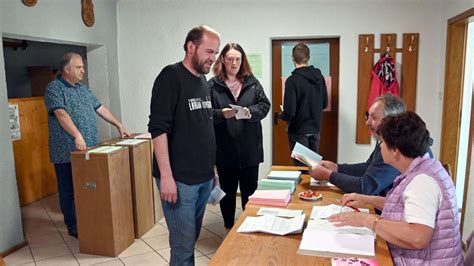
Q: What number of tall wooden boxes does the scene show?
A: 3